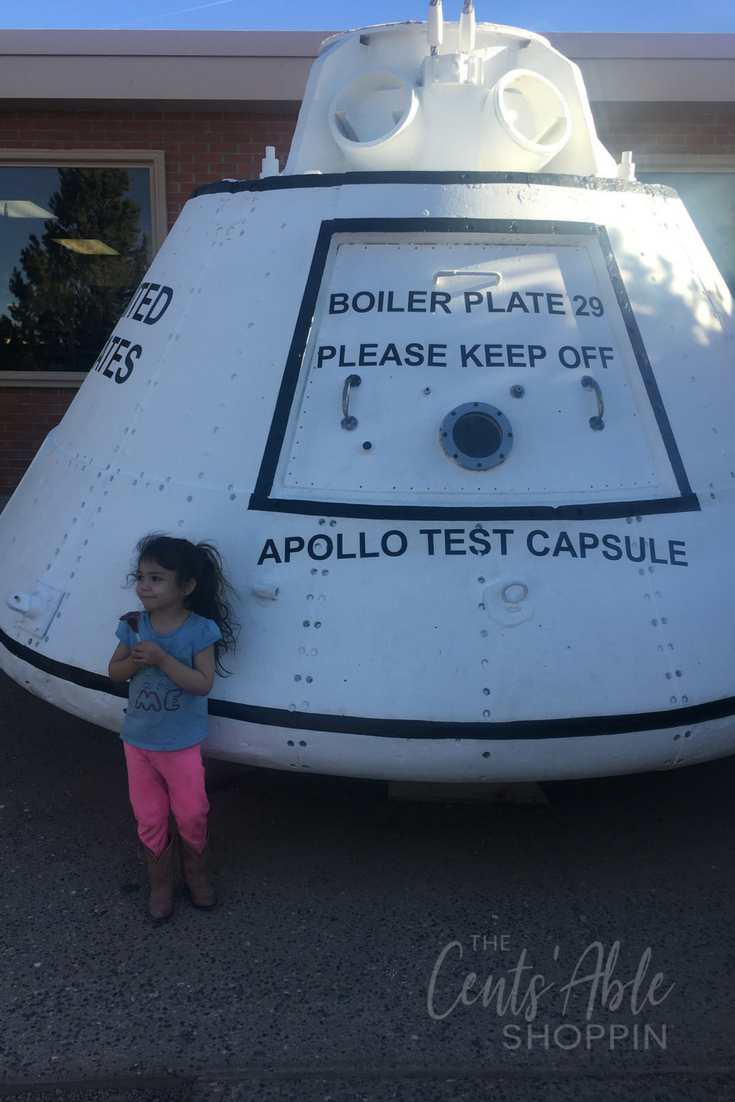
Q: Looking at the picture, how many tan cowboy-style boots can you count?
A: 2